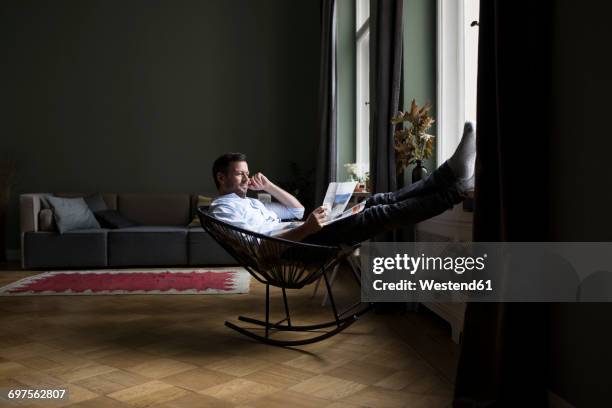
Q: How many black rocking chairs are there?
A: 1